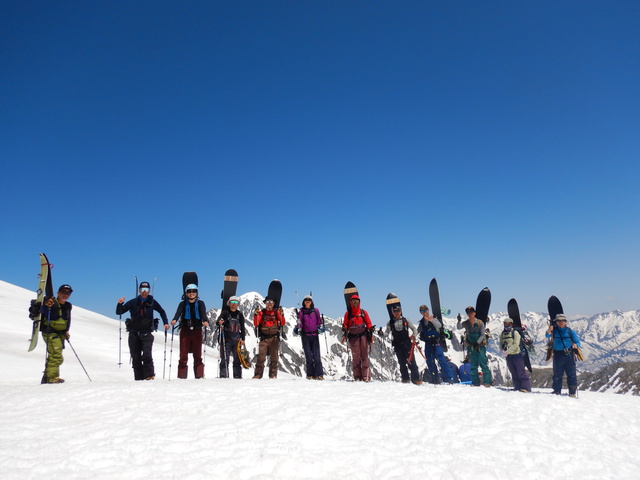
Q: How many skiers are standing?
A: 12